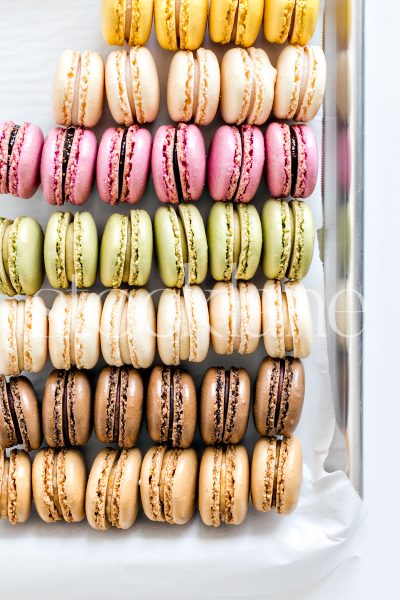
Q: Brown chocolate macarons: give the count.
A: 6